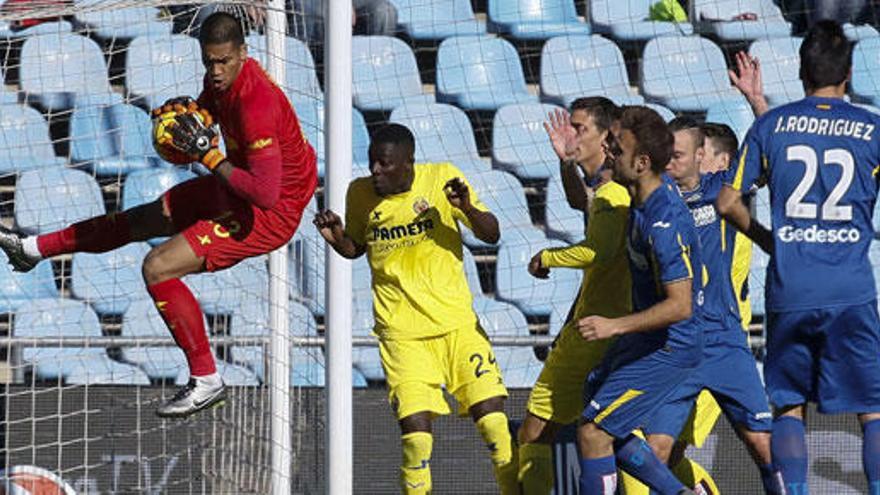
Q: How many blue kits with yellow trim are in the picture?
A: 3